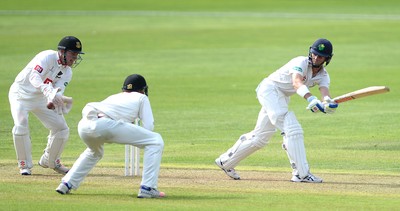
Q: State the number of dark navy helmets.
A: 3